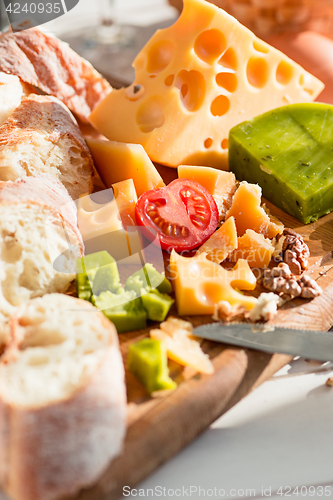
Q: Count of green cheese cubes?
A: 5